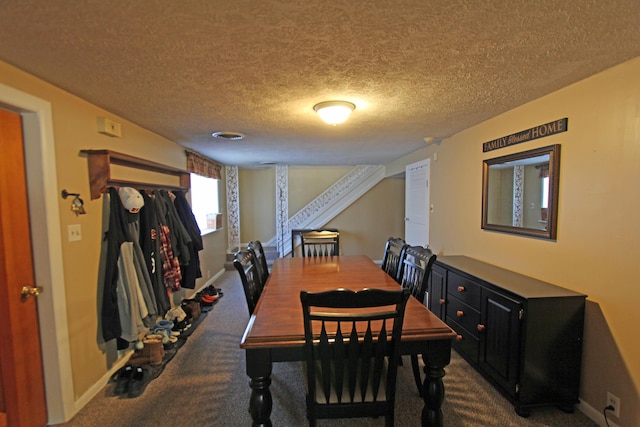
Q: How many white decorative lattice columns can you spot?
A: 2